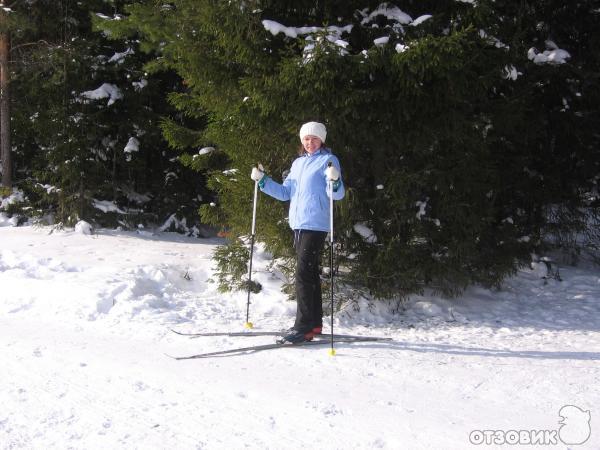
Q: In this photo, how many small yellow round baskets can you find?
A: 2